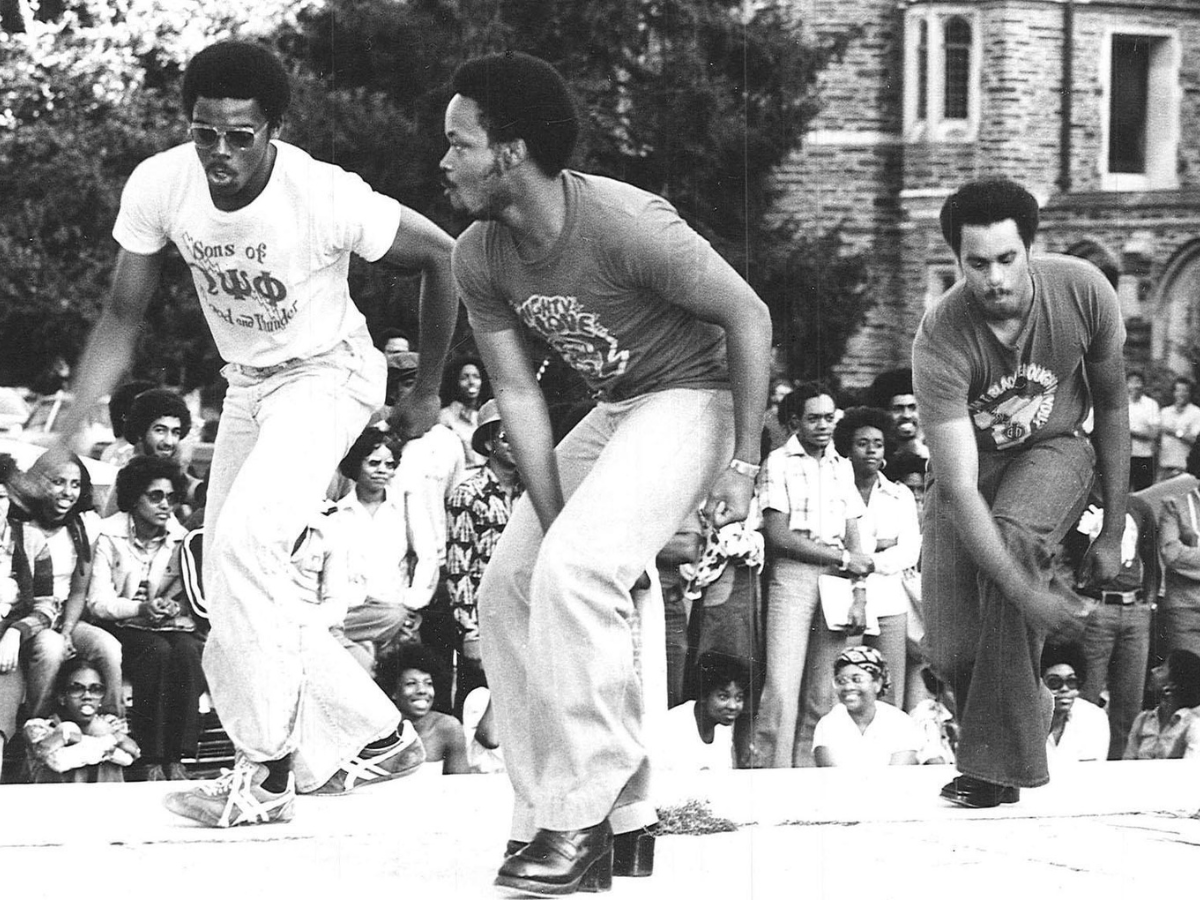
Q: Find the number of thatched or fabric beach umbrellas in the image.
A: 0